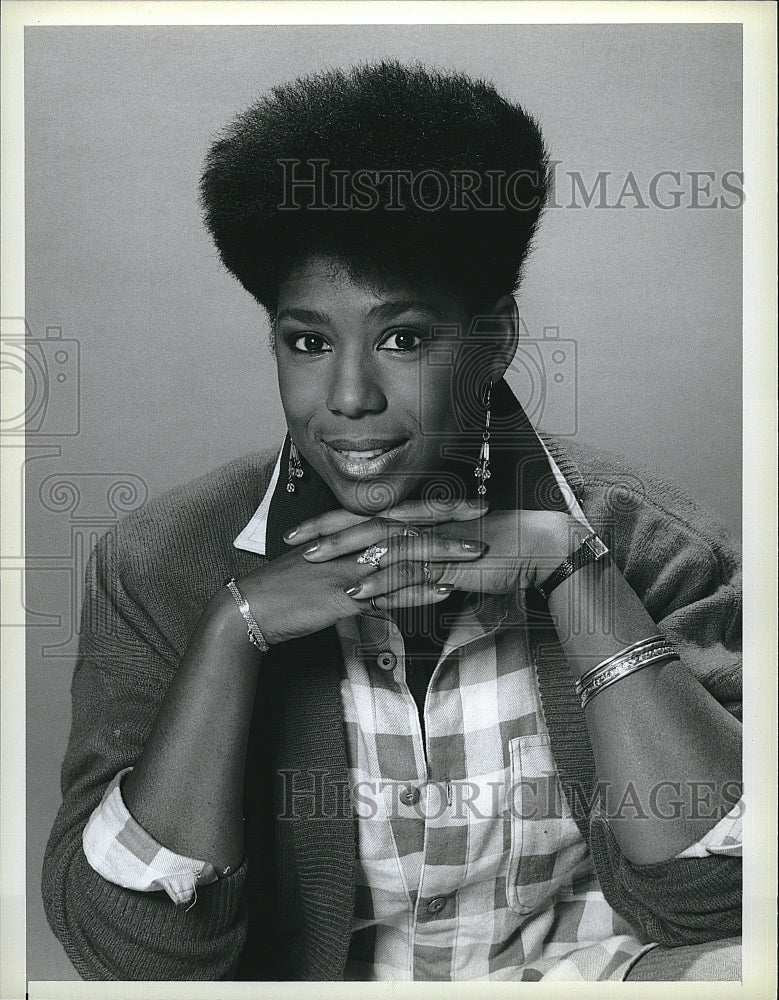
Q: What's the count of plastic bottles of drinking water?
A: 0